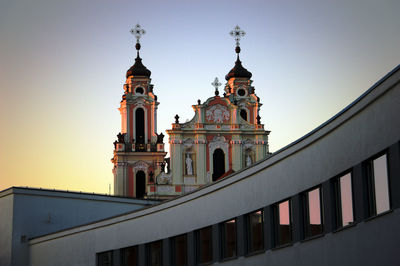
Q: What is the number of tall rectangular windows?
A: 11